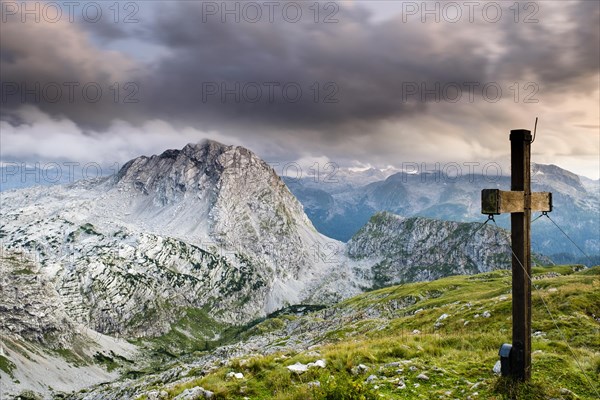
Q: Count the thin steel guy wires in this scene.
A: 4